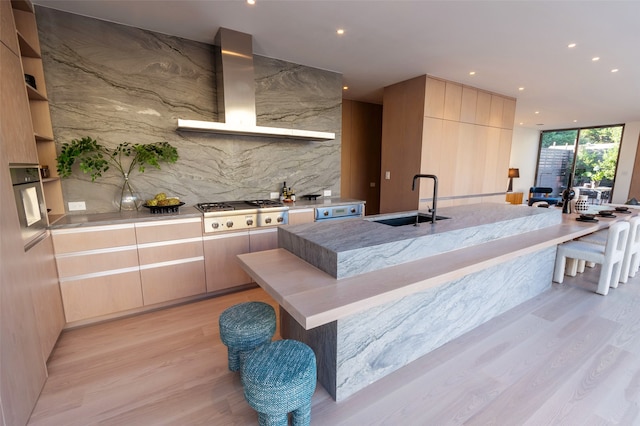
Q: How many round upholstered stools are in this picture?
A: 2